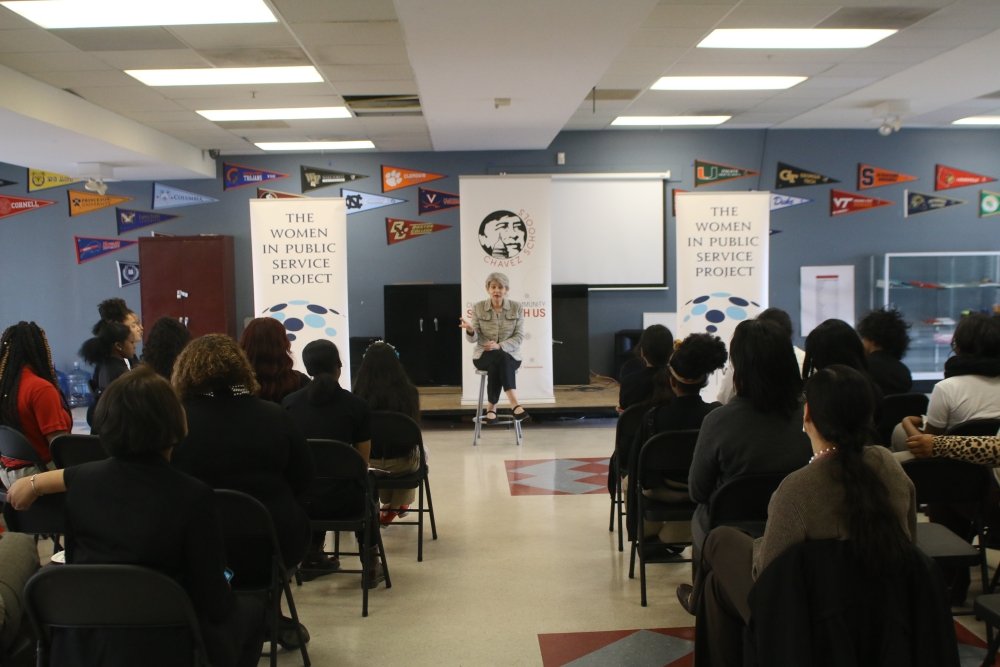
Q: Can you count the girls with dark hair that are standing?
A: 0